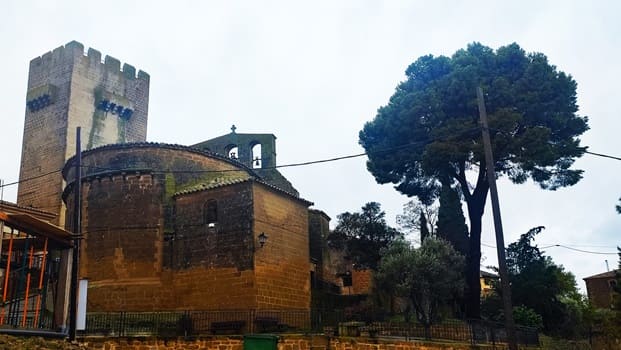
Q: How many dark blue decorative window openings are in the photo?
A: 2